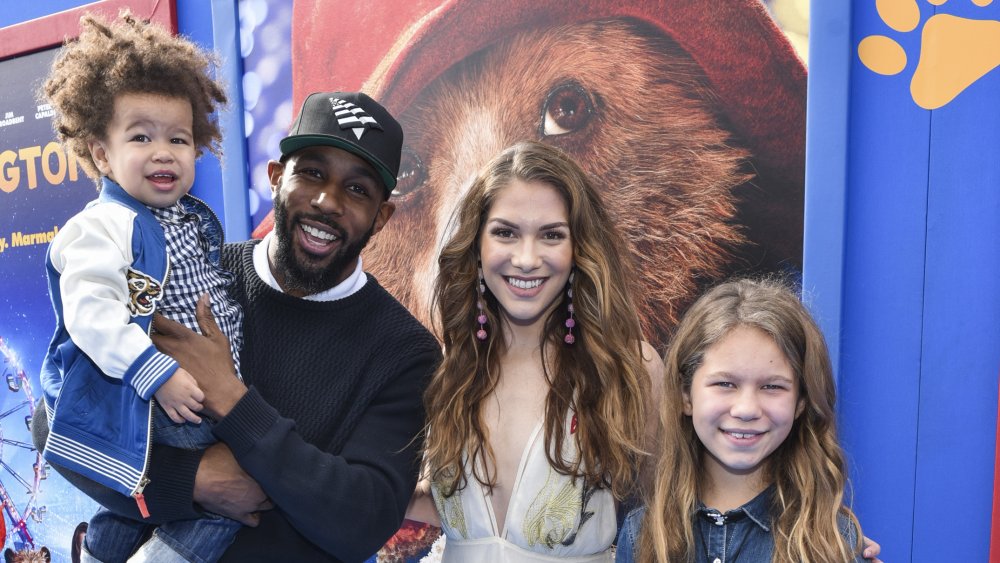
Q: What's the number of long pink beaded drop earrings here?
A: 2